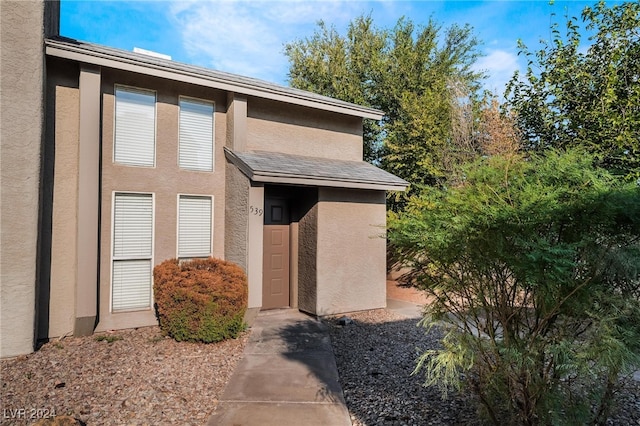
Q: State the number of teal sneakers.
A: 0